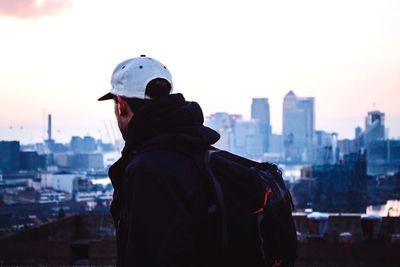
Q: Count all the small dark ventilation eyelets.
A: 3